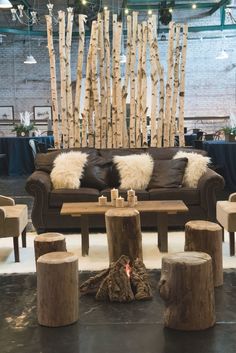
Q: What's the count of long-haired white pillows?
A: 3